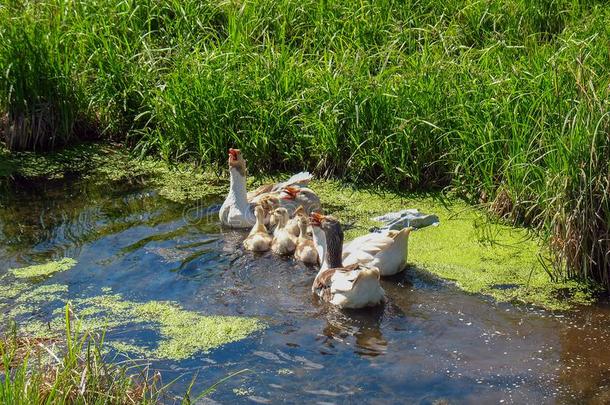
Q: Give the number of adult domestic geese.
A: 3